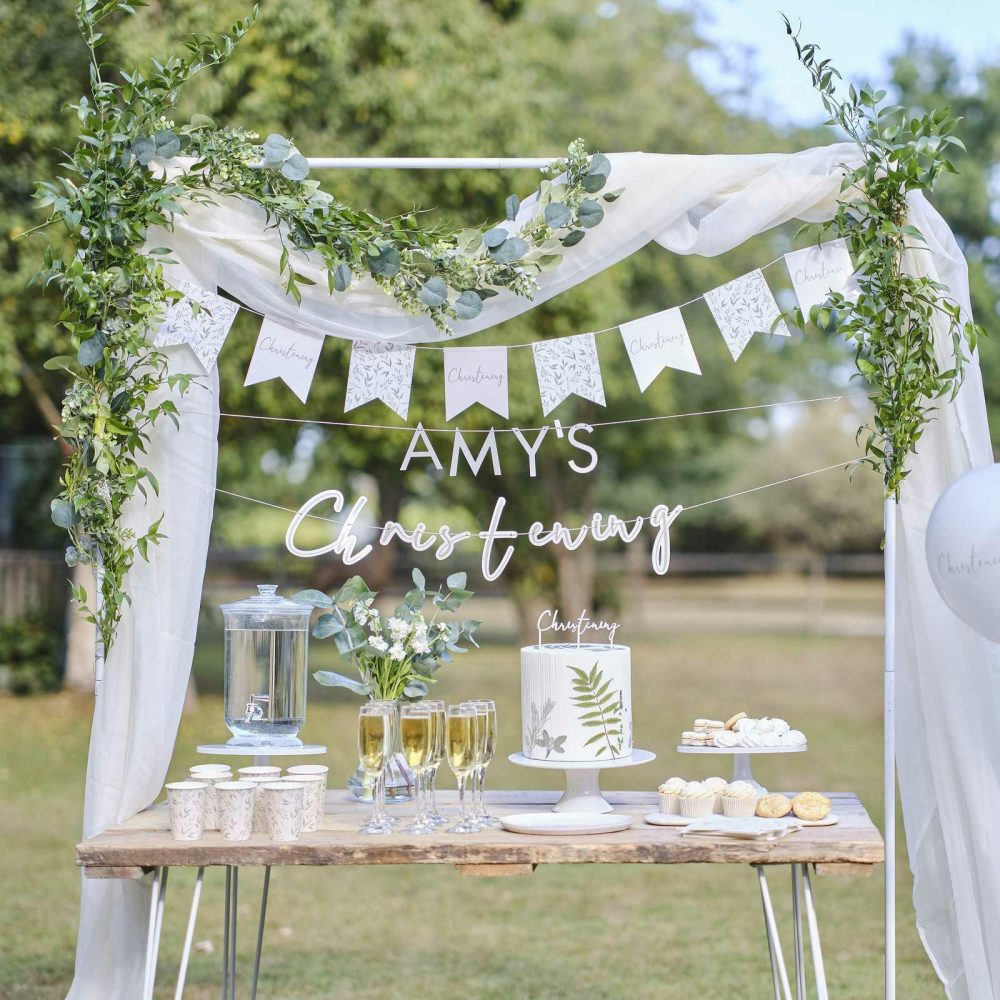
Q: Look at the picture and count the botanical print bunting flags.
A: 4